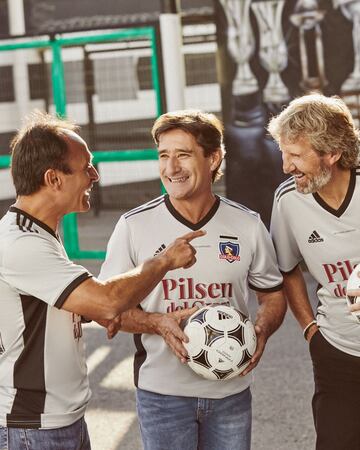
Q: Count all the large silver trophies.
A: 4